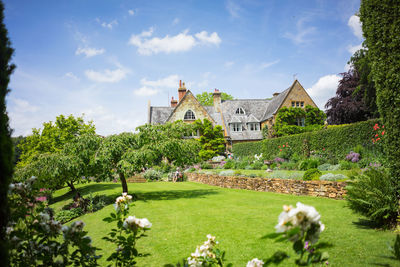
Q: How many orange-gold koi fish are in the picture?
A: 0